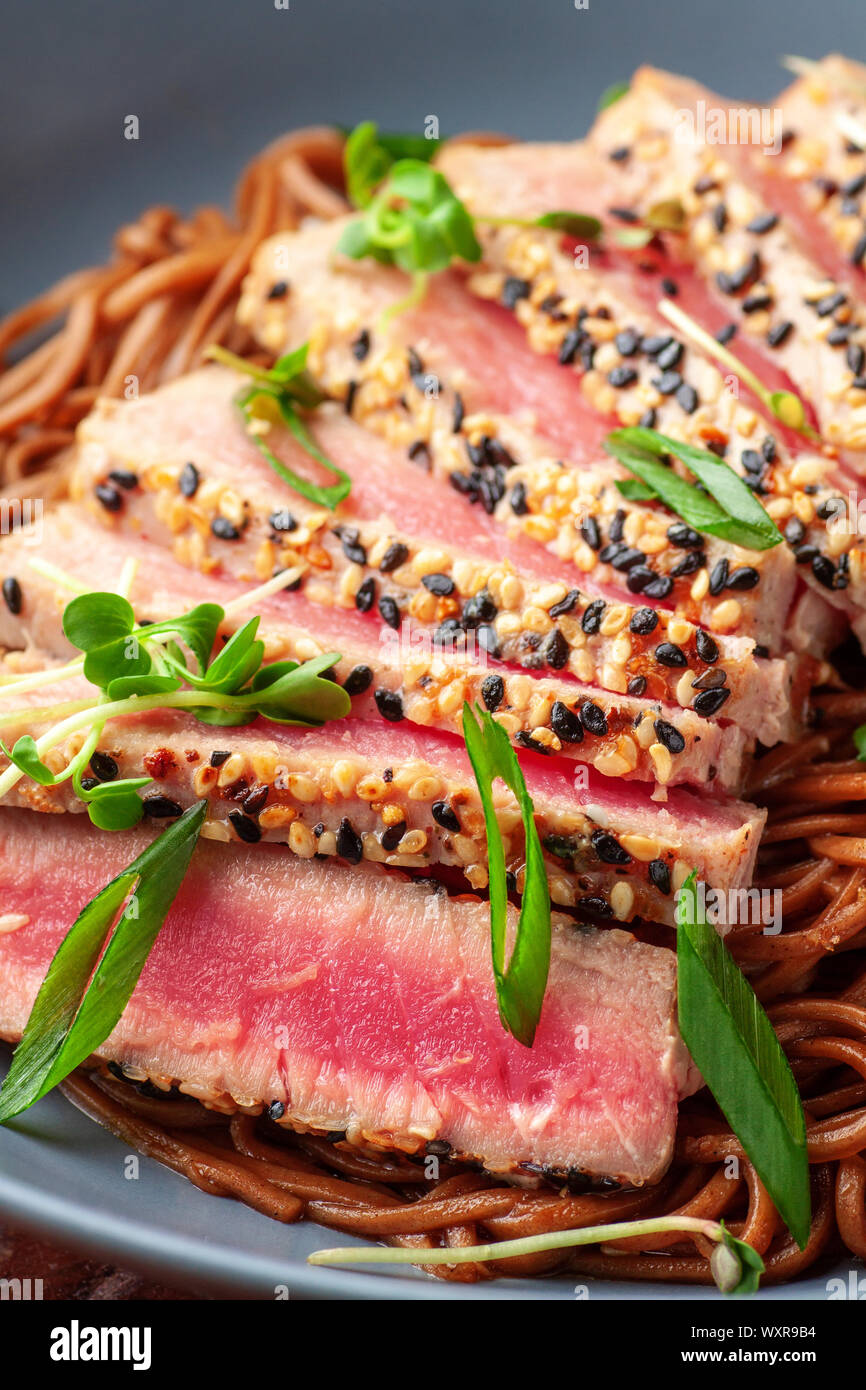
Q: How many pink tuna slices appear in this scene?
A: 8